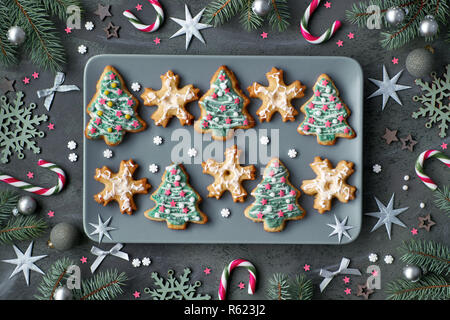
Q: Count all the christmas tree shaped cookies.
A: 5